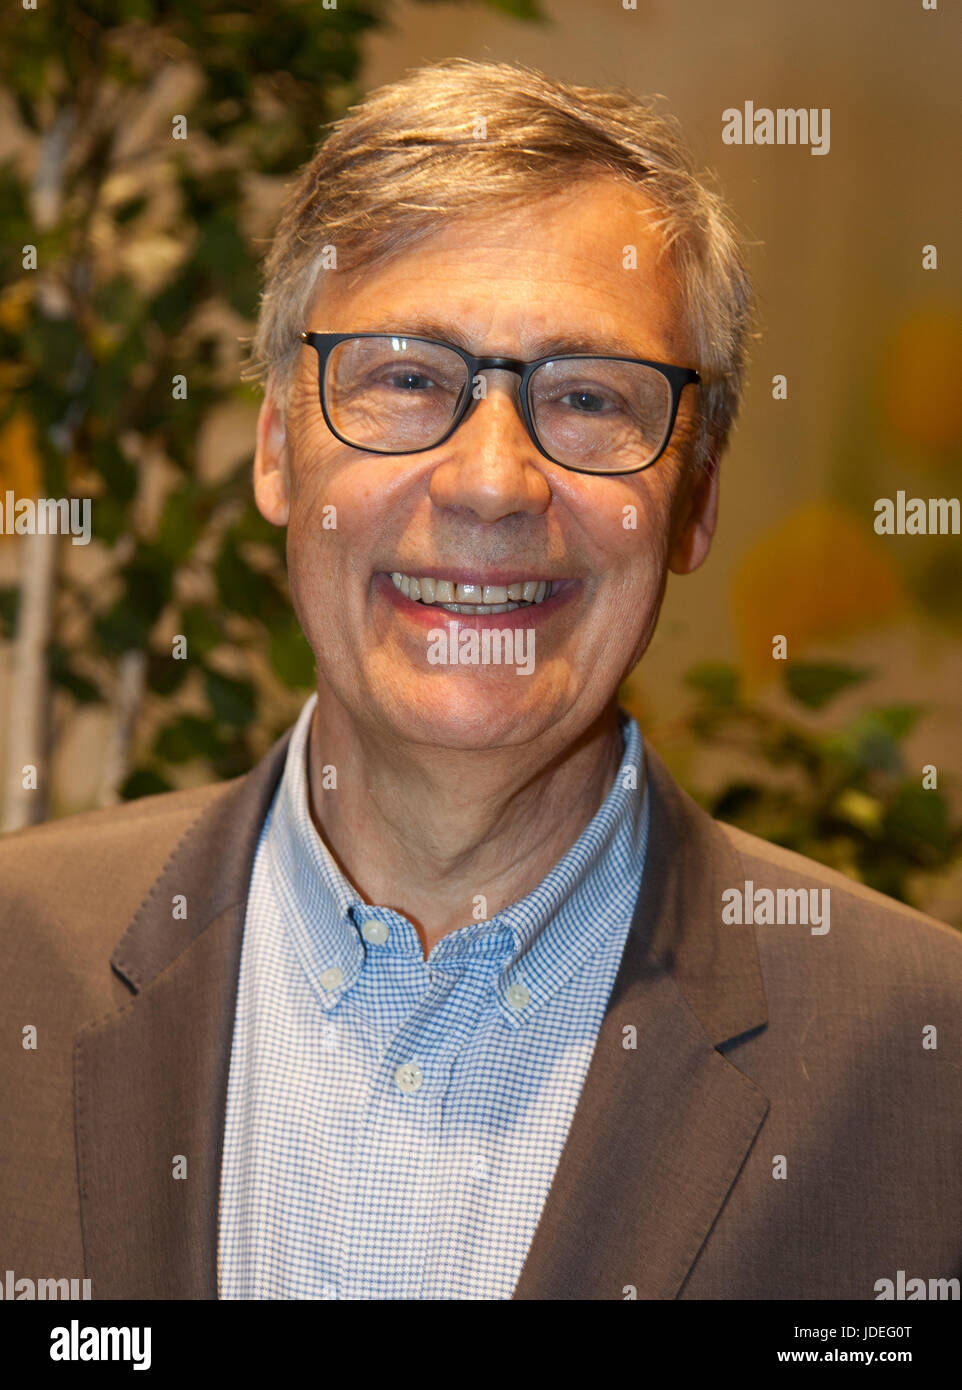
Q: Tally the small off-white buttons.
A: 4